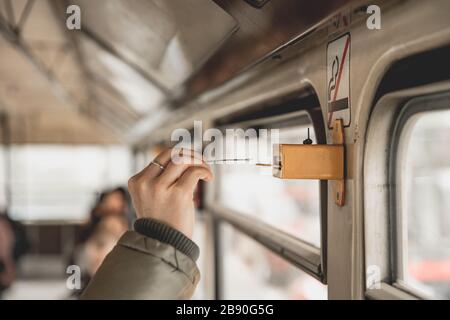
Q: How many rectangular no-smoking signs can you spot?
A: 1